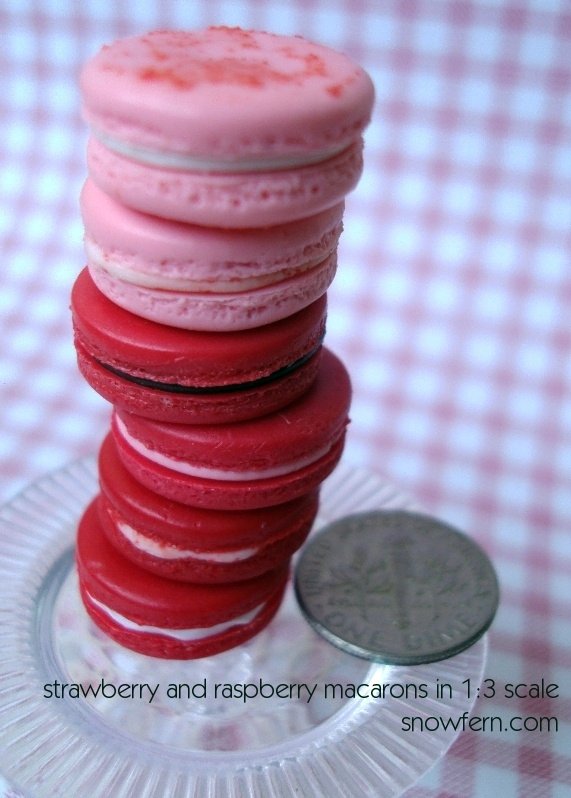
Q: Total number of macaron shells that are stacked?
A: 12